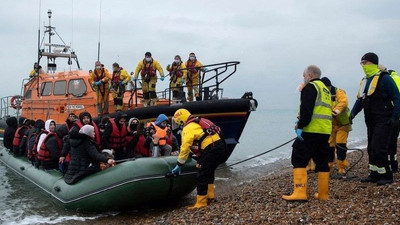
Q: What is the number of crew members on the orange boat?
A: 6